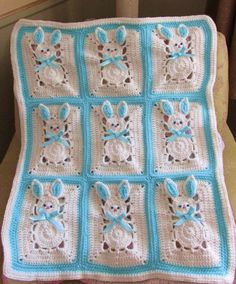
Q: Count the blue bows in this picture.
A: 9